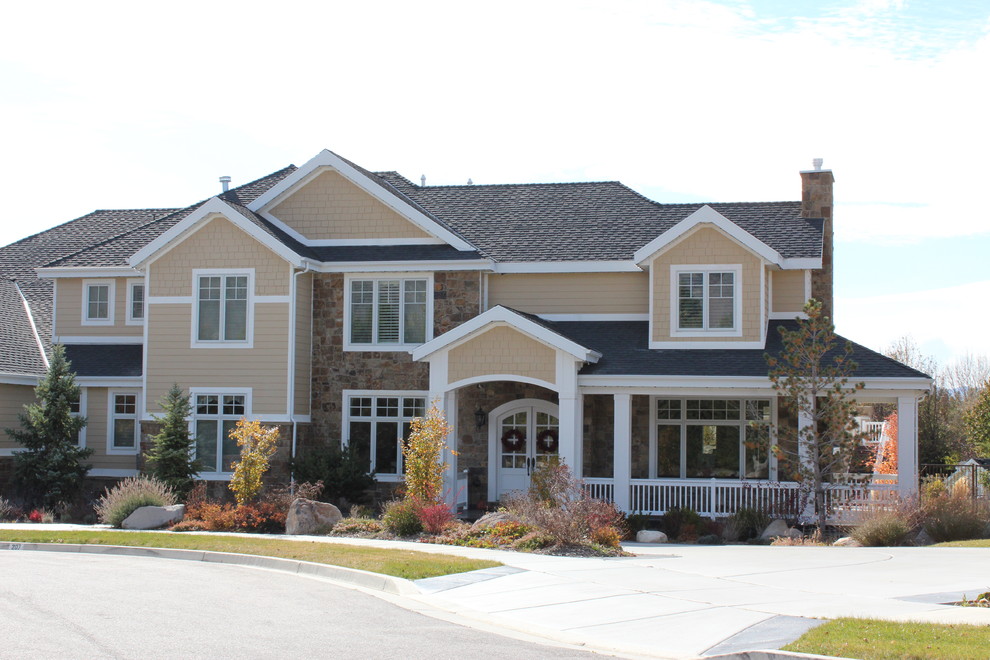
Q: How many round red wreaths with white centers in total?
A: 2